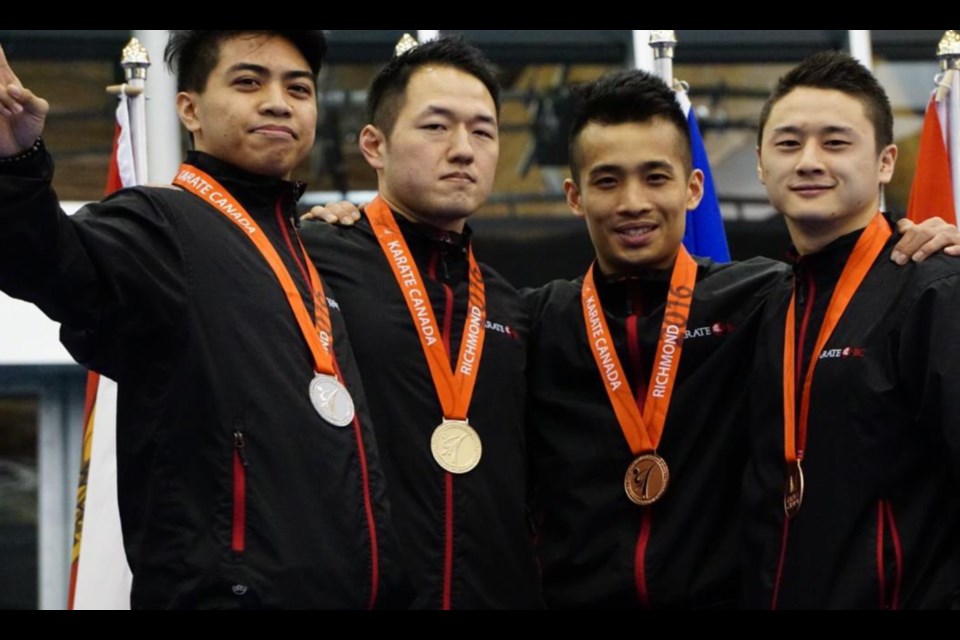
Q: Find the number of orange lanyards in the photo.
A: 4